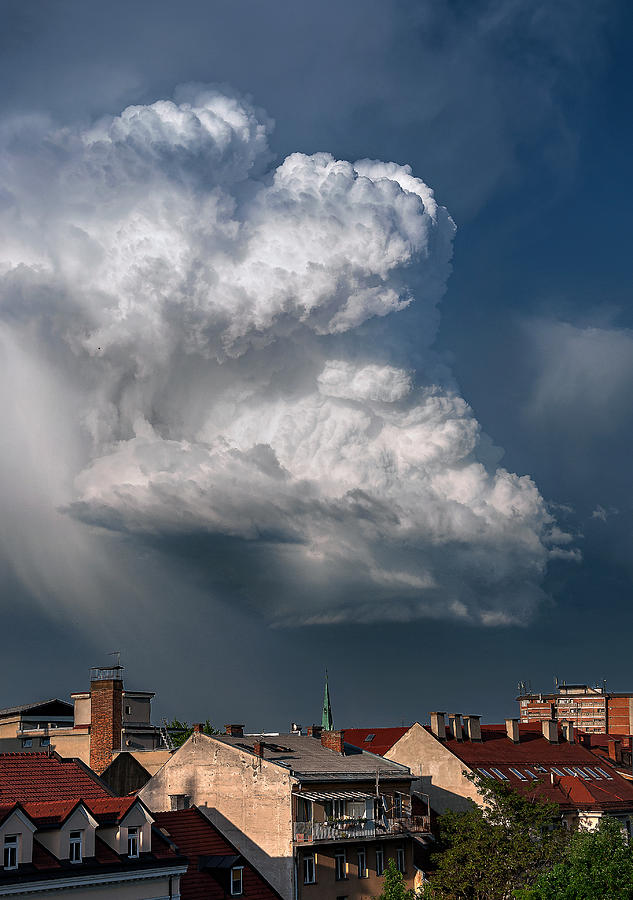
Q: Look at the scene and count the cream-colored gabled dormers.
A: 3